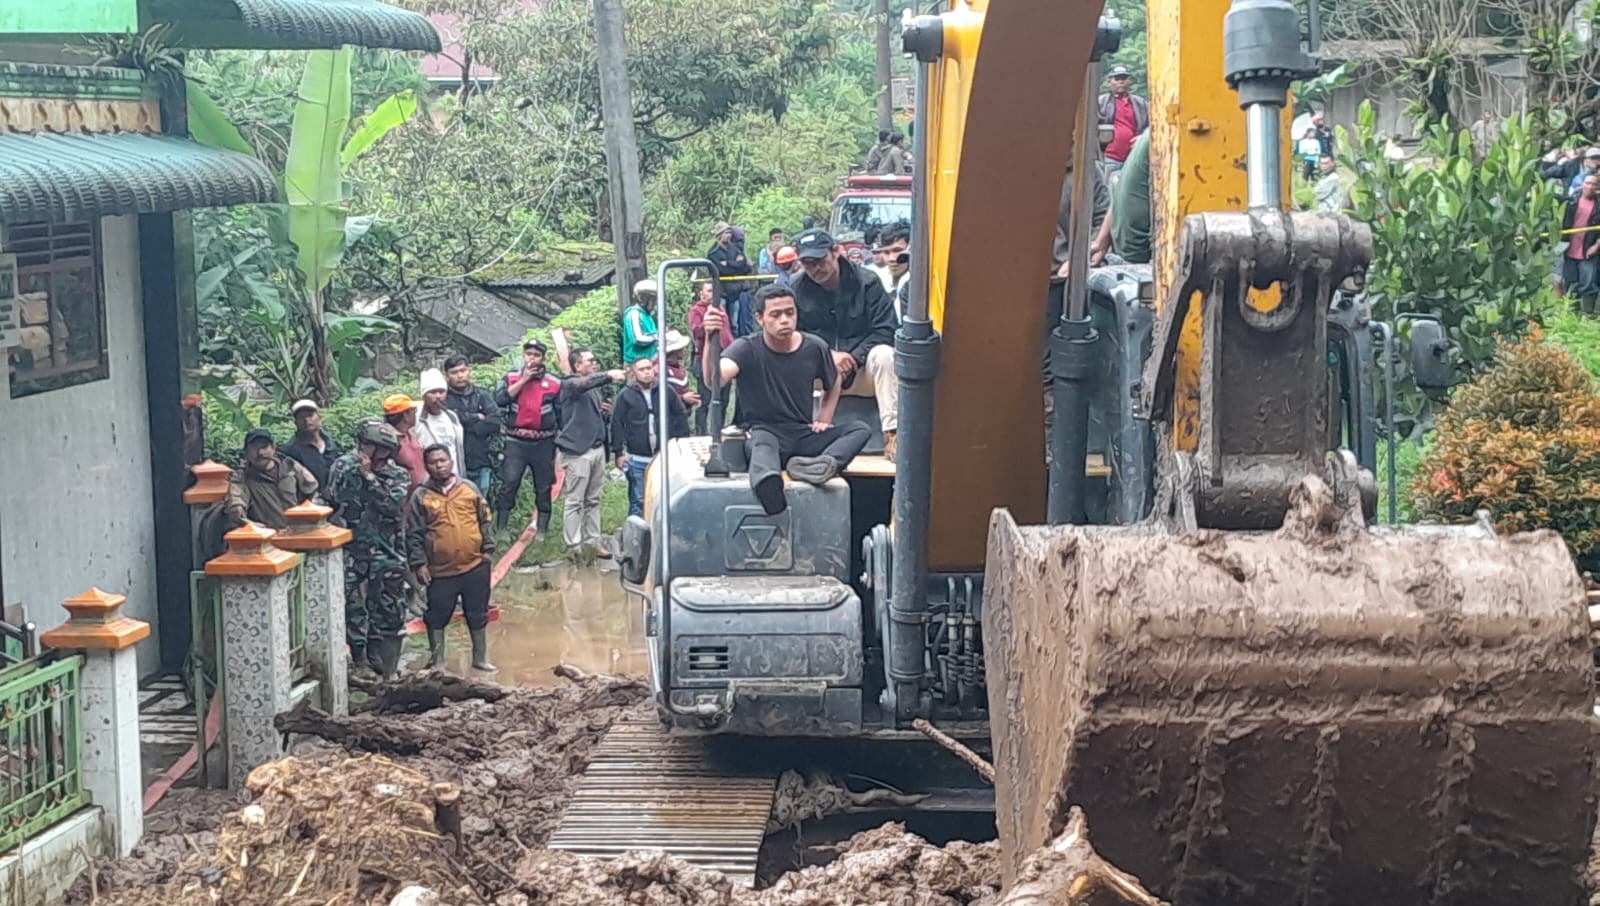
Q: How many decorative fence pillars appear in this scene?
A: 4